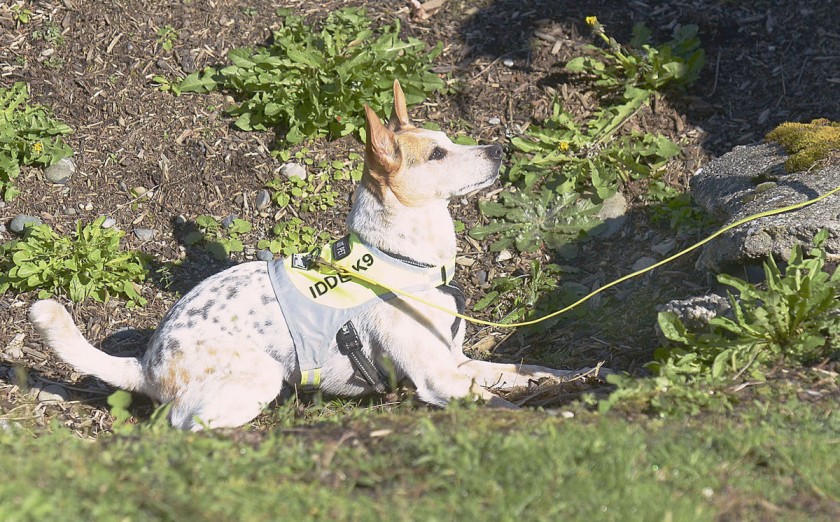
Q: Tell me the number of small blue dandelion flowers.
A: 0